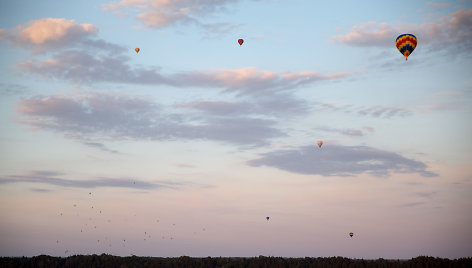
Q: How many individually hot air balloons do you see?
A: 6